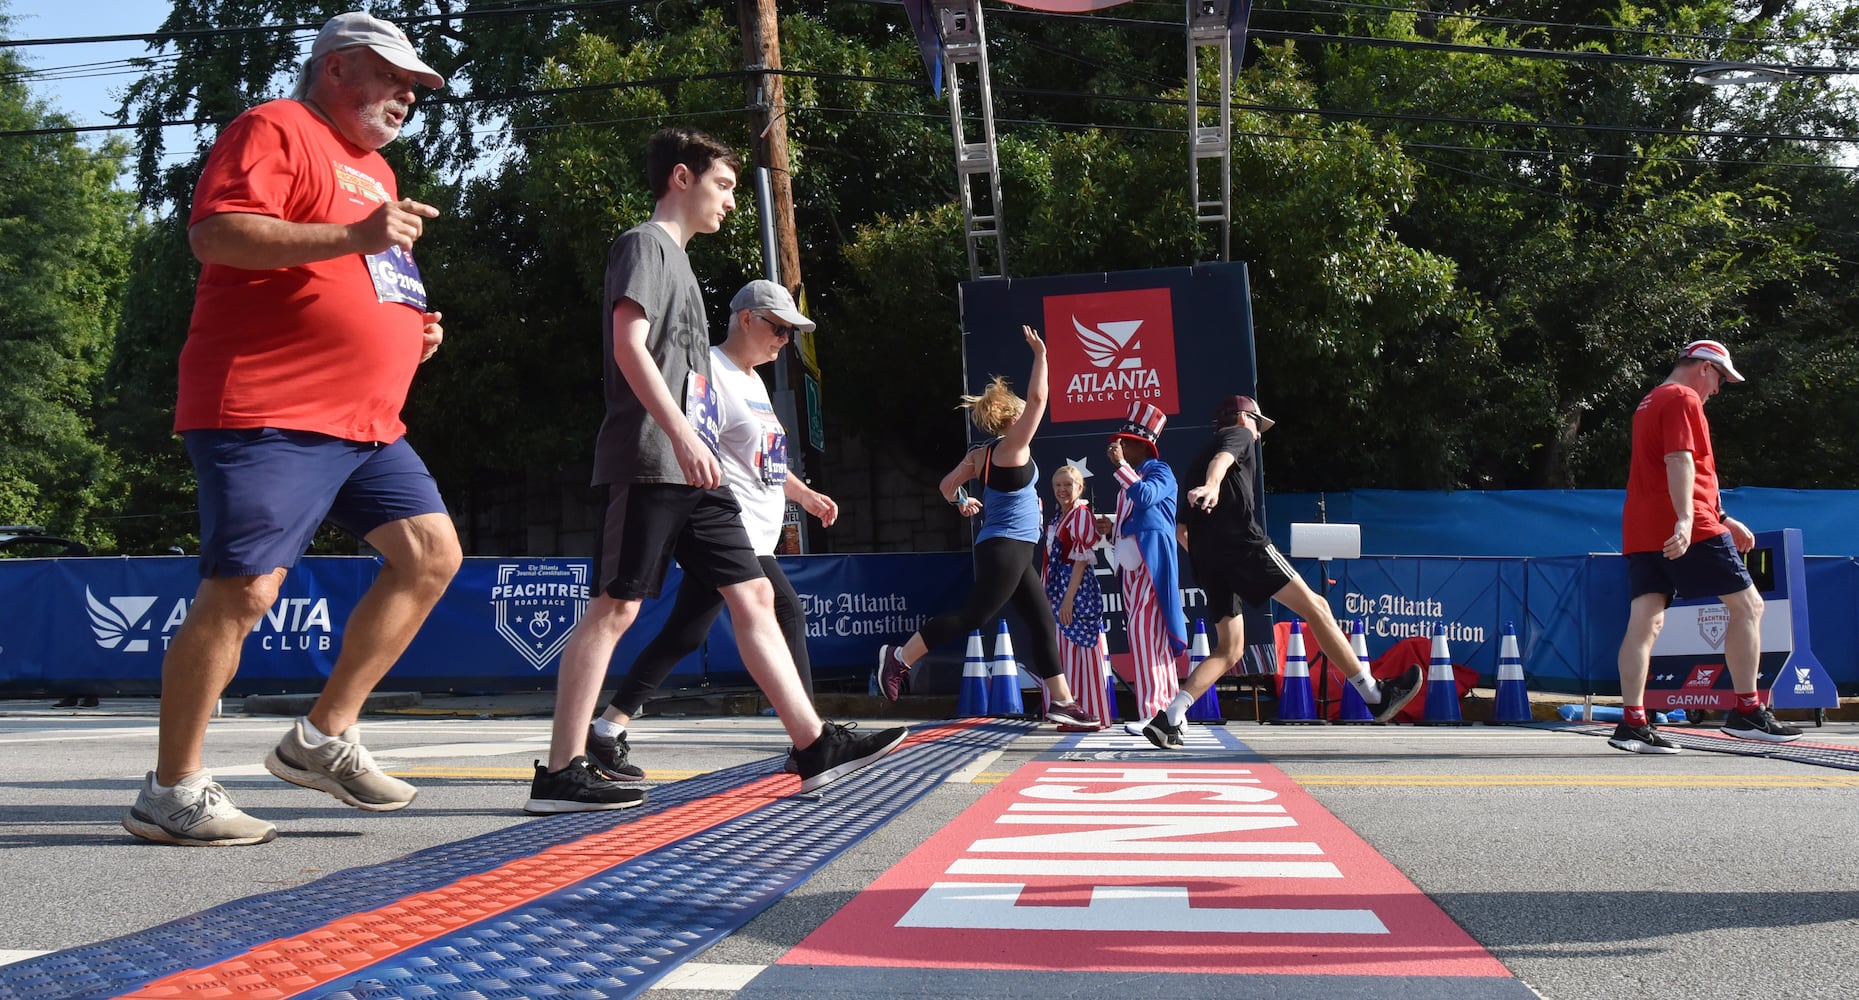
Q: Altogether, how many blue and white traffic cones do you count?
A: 8